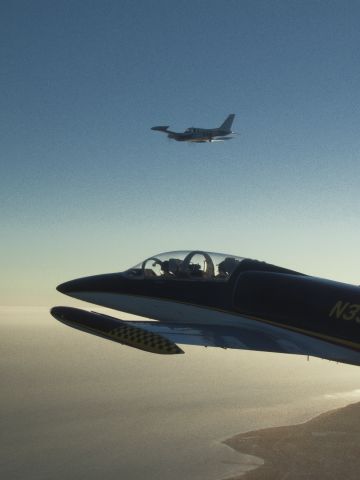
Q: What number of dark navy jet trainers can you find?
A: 1